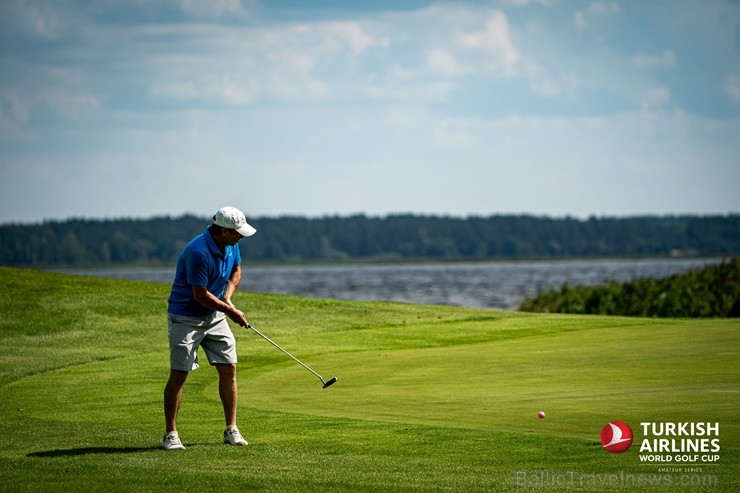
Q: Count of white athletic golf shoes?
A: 2